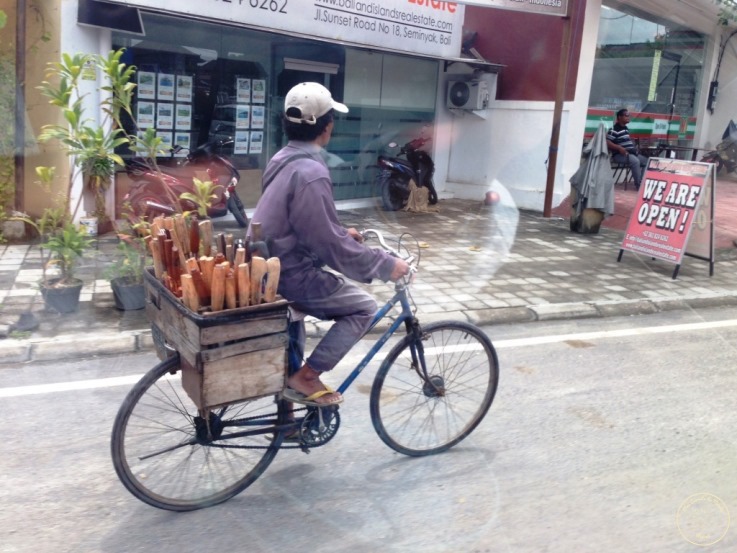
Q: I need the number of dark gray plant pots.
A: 2